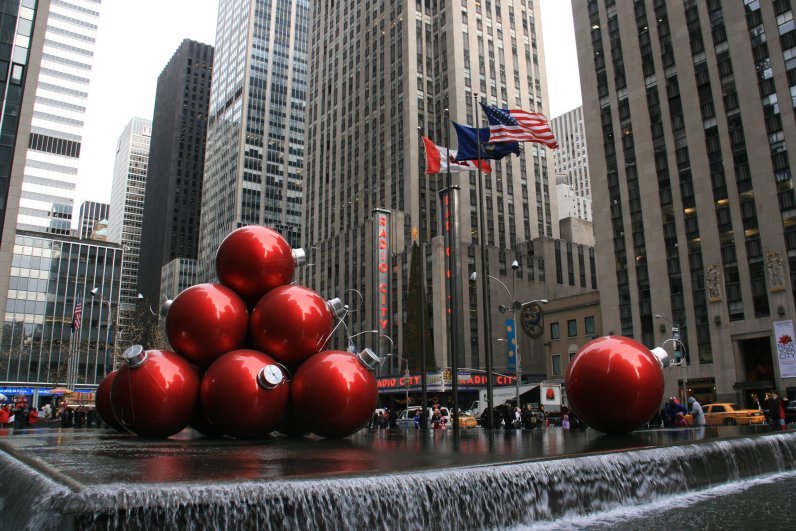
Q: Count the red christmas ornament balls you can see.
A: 8